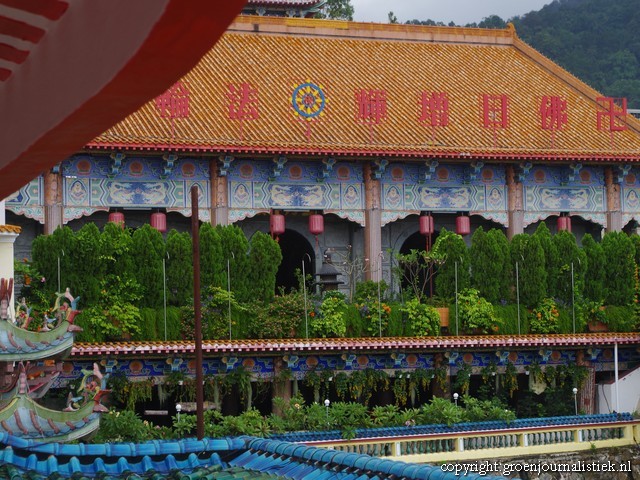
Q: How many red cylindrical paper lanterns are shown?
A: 7